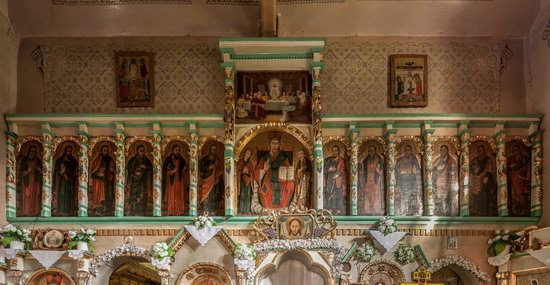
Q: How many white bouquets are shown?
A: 9